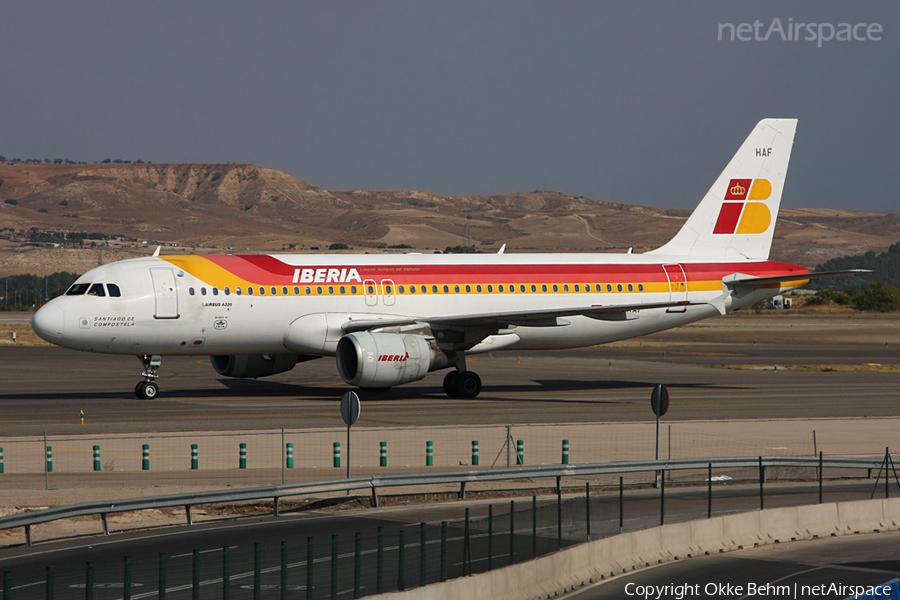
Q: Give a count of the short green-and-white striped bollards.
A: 13